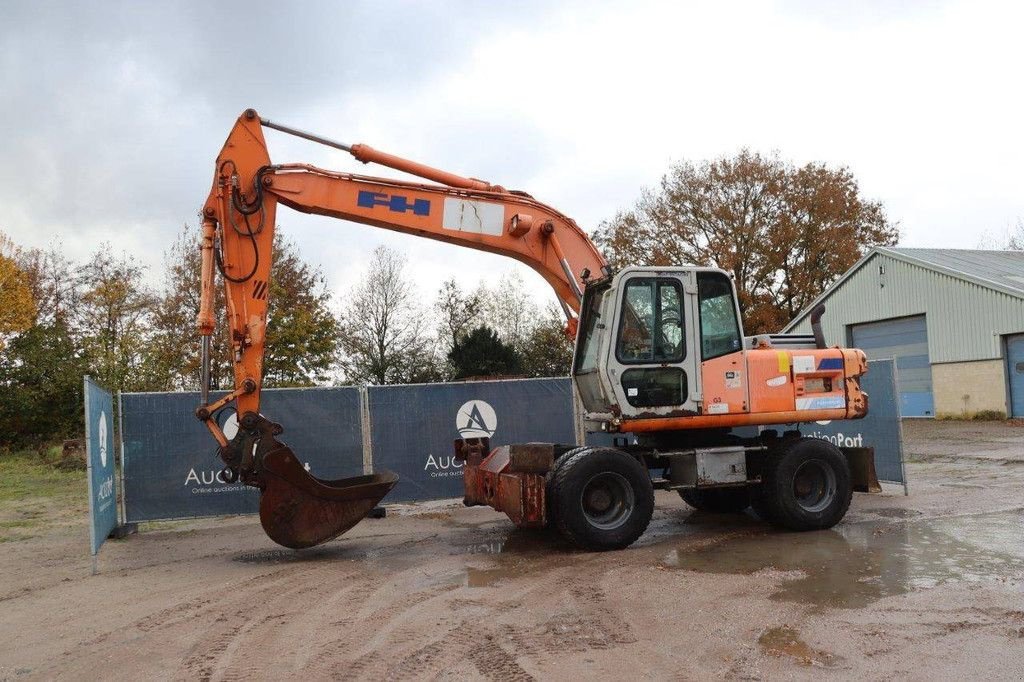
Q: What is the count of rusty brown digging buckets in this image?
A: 1